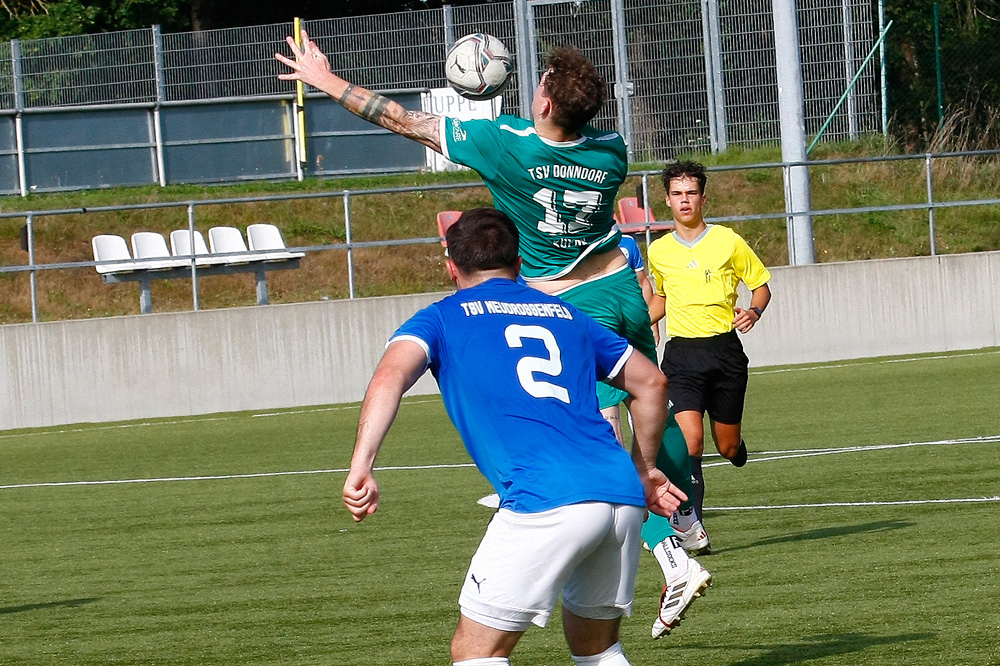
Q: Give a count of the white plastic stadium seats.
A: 5